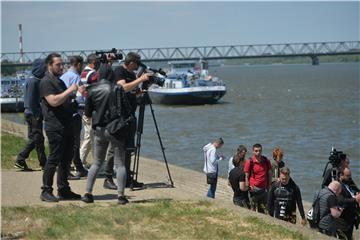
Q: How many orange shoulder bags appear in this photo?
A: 0